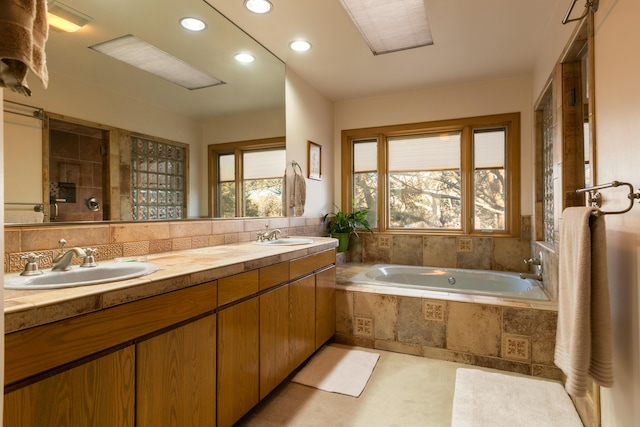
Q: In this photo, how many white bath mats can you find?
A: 2